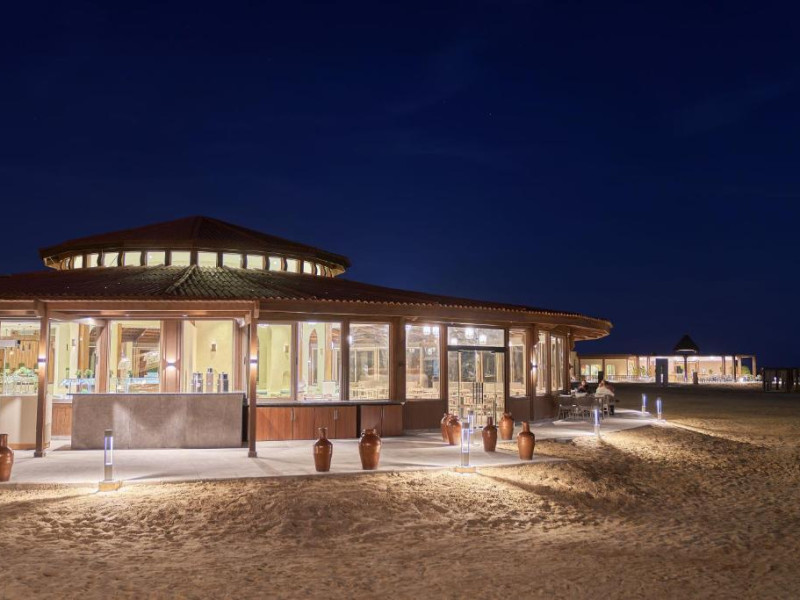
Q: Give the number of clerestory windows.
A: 14